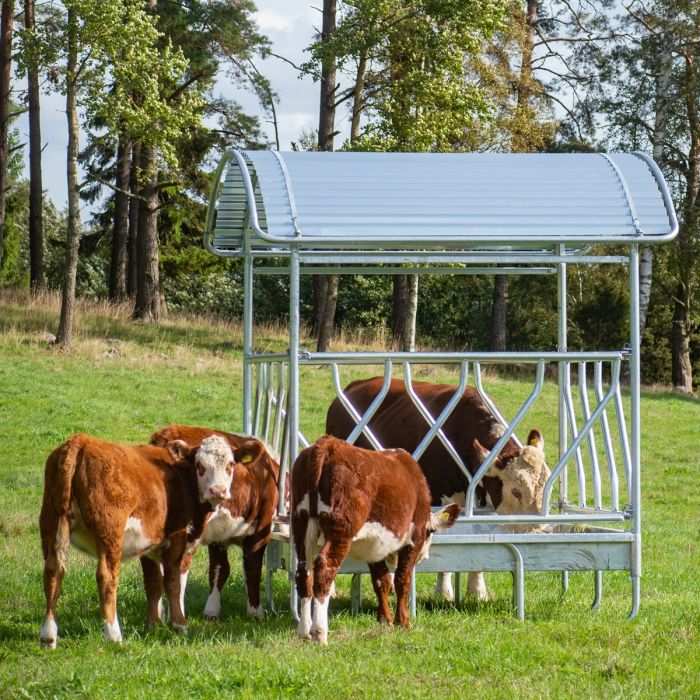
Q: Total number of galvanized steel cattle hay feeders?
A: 1